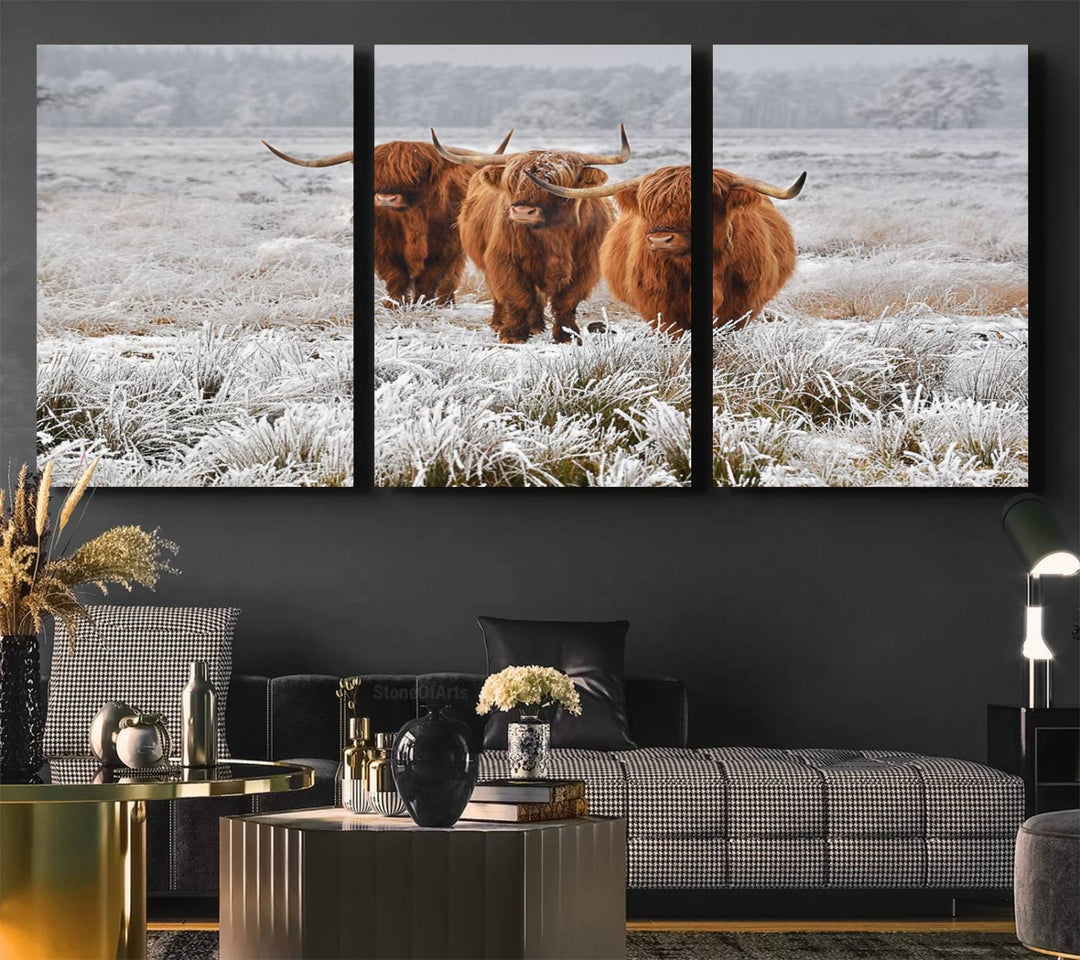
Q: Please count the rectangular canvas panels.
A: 3